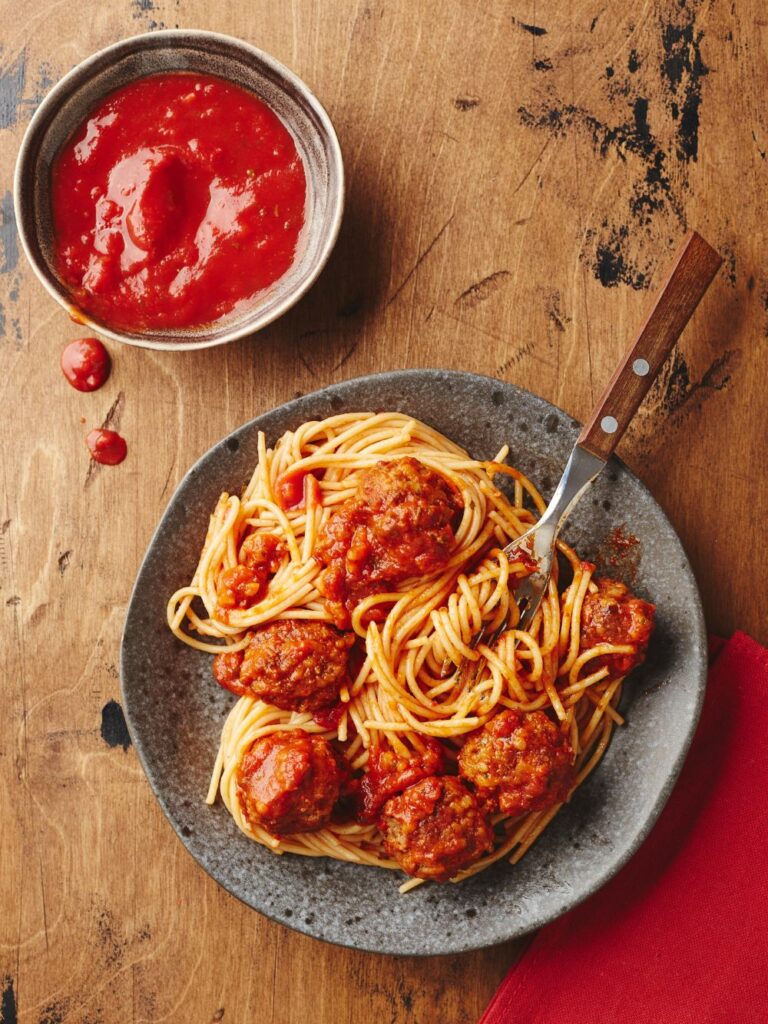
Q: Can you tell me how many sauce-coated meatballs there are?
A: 6